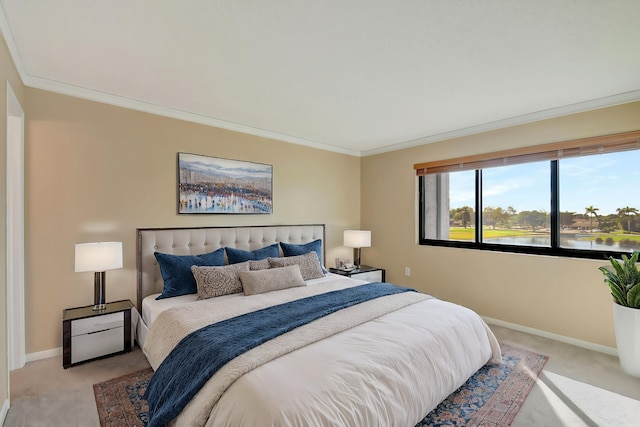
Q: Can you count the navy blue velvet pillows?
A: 3